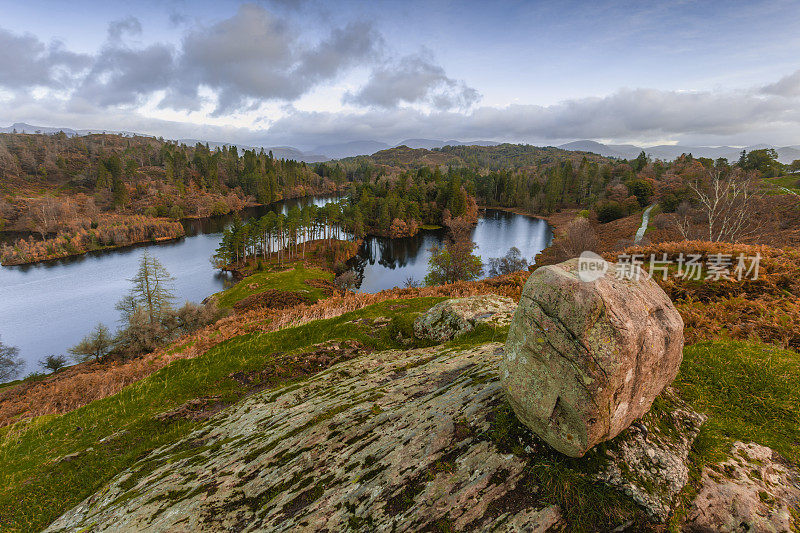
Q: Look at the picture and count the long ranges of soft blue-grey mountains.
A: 1